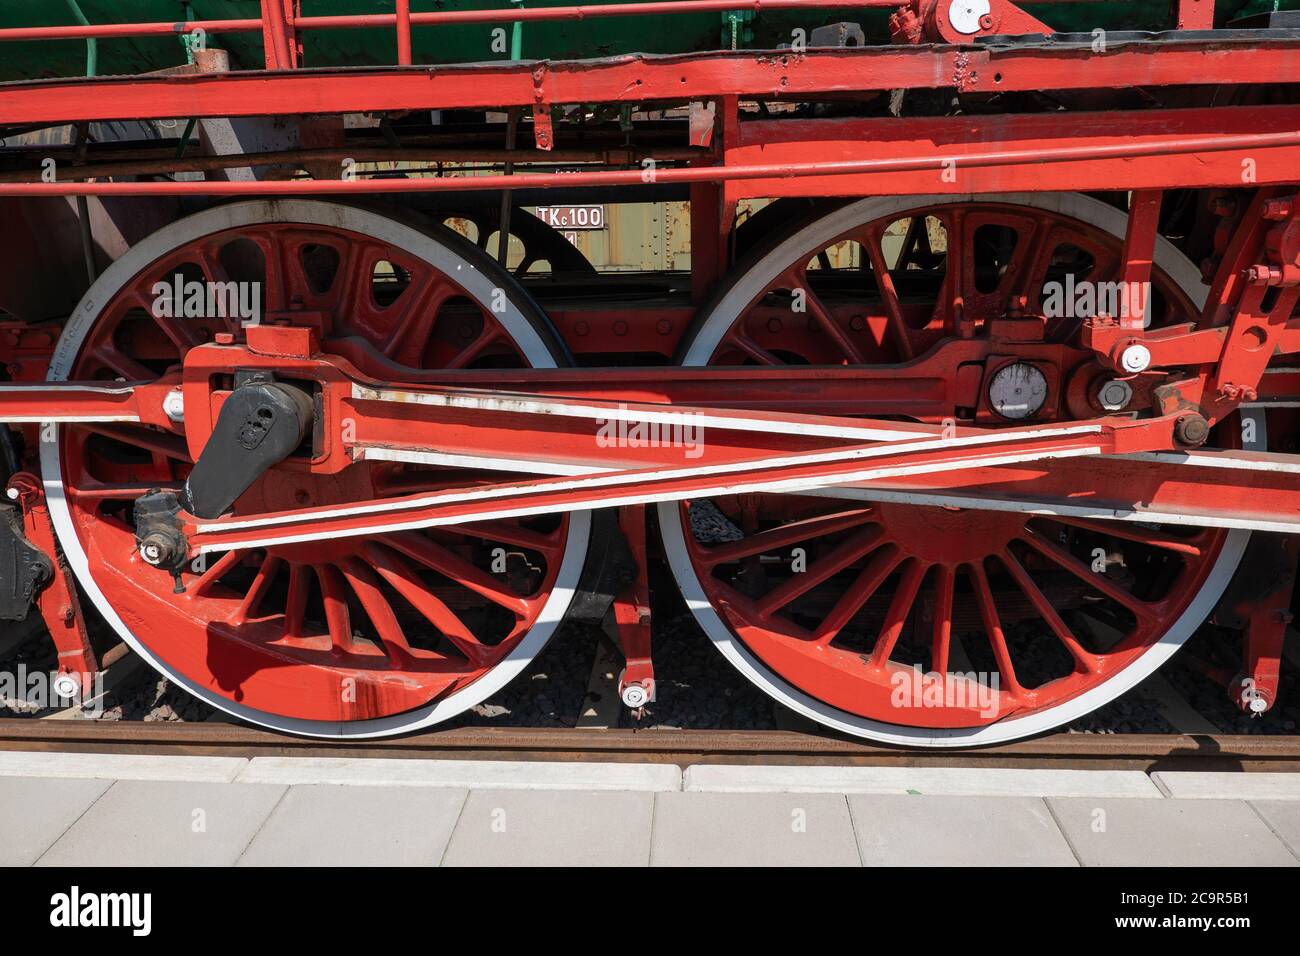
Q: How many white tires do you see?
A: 2